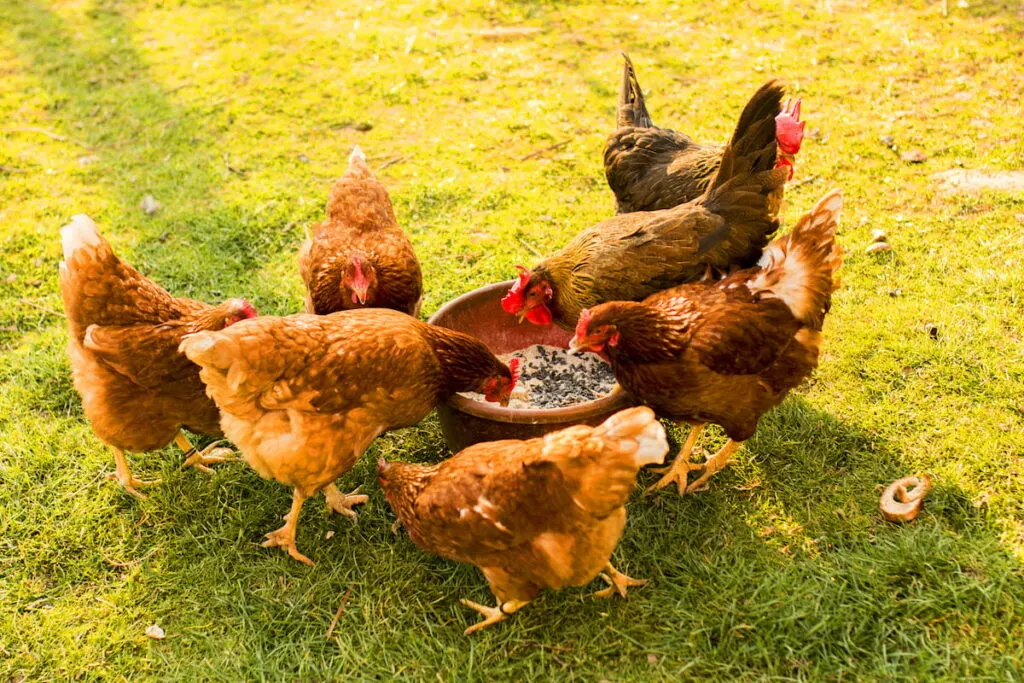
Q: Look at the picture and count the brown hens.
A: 5